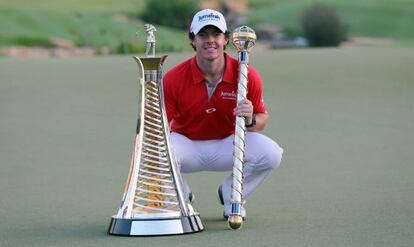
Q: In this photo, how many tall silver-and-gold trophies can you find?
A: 2